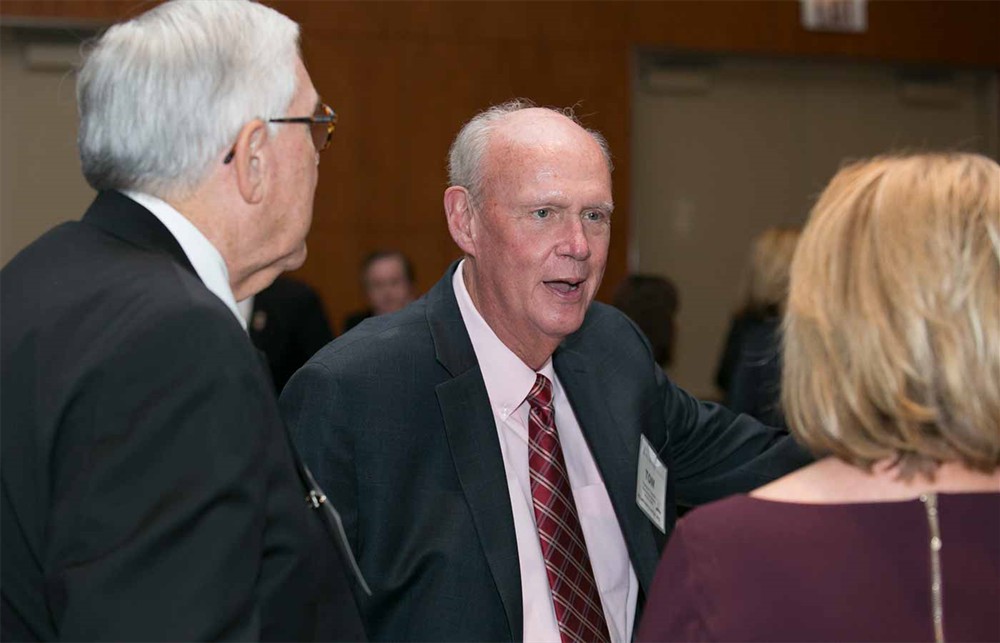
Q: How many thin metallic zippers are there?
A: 1